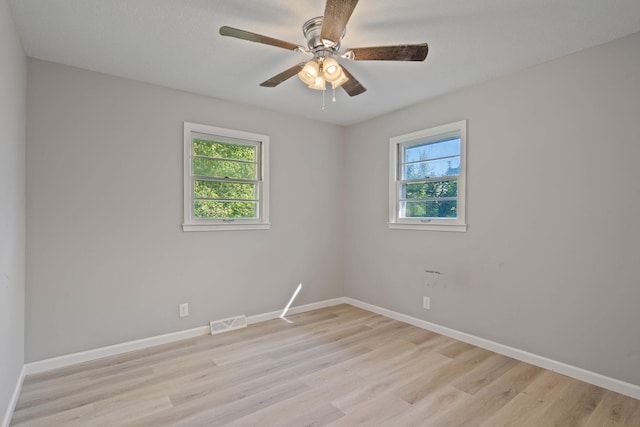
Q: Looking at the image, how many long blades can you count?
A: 5